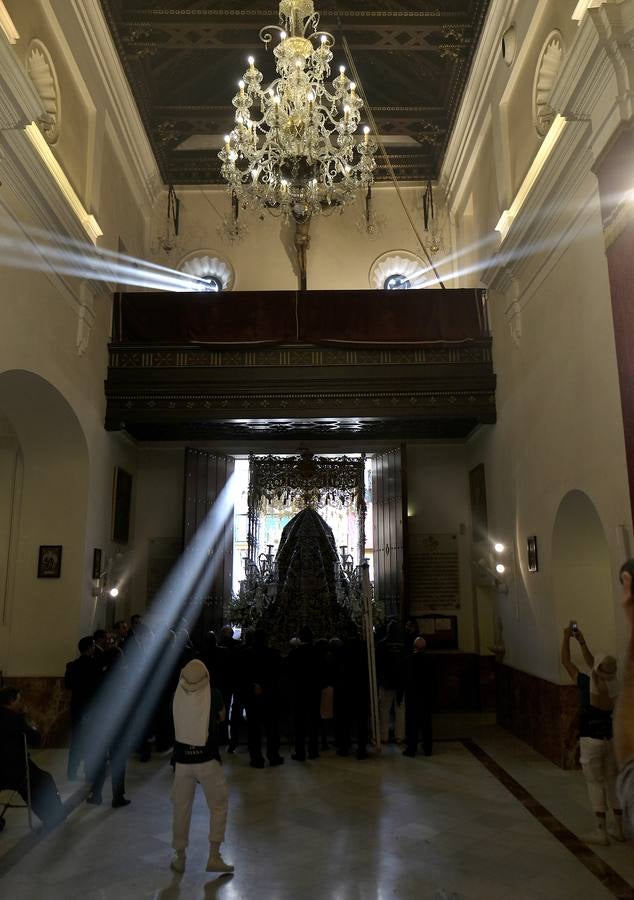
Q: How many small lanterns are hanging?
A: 4